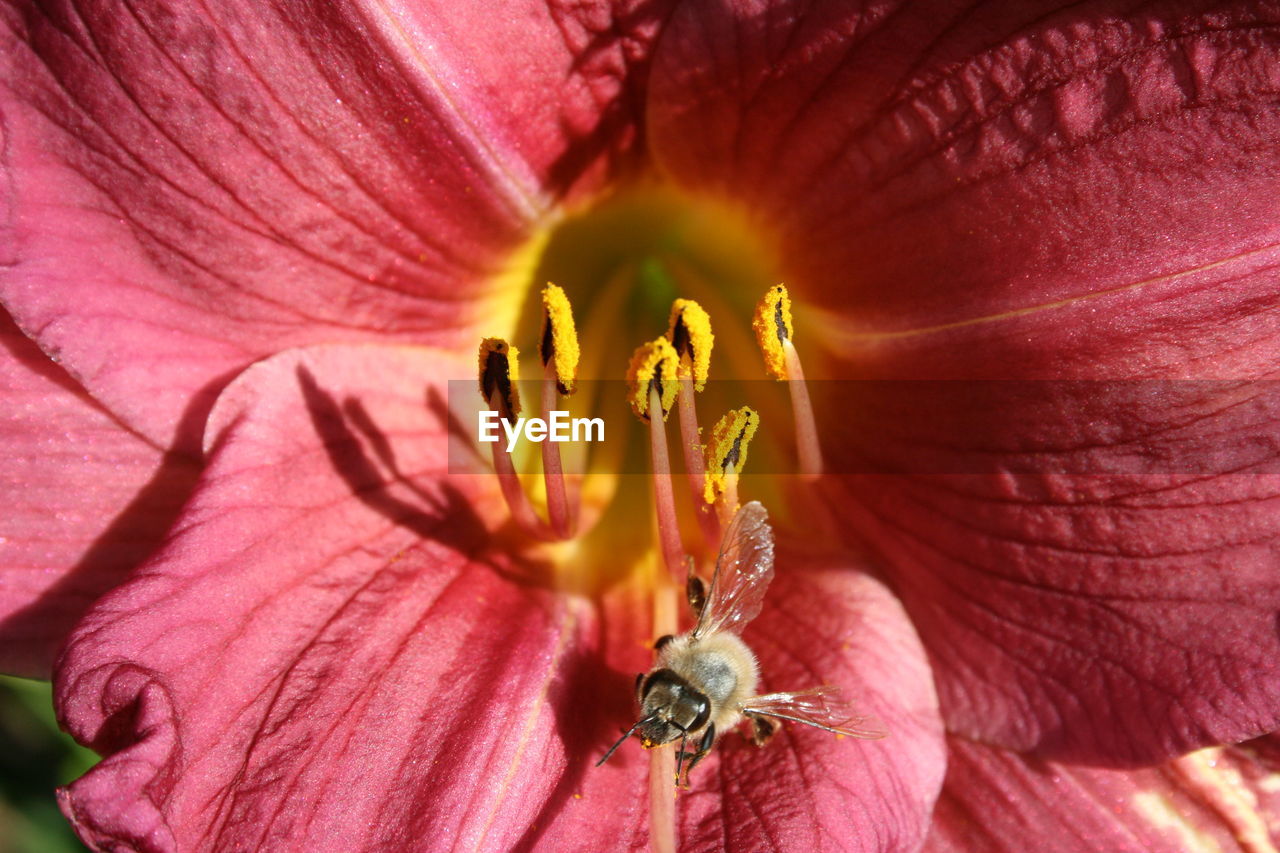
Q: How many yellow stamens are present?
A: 6